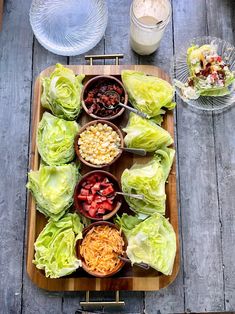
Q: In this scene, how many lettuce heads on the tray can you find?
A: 8